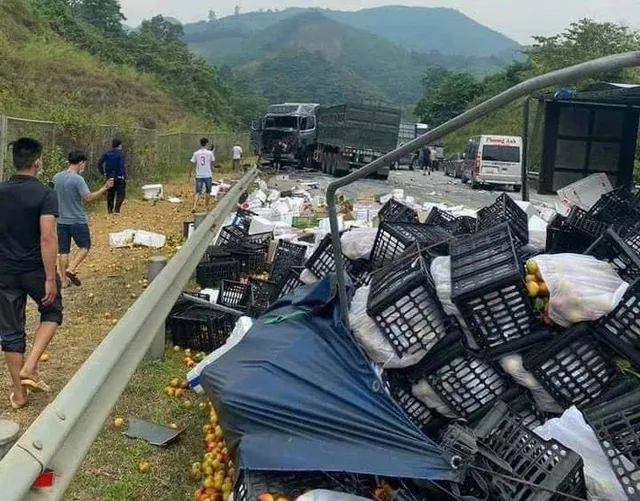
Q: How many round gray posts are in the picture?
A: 3